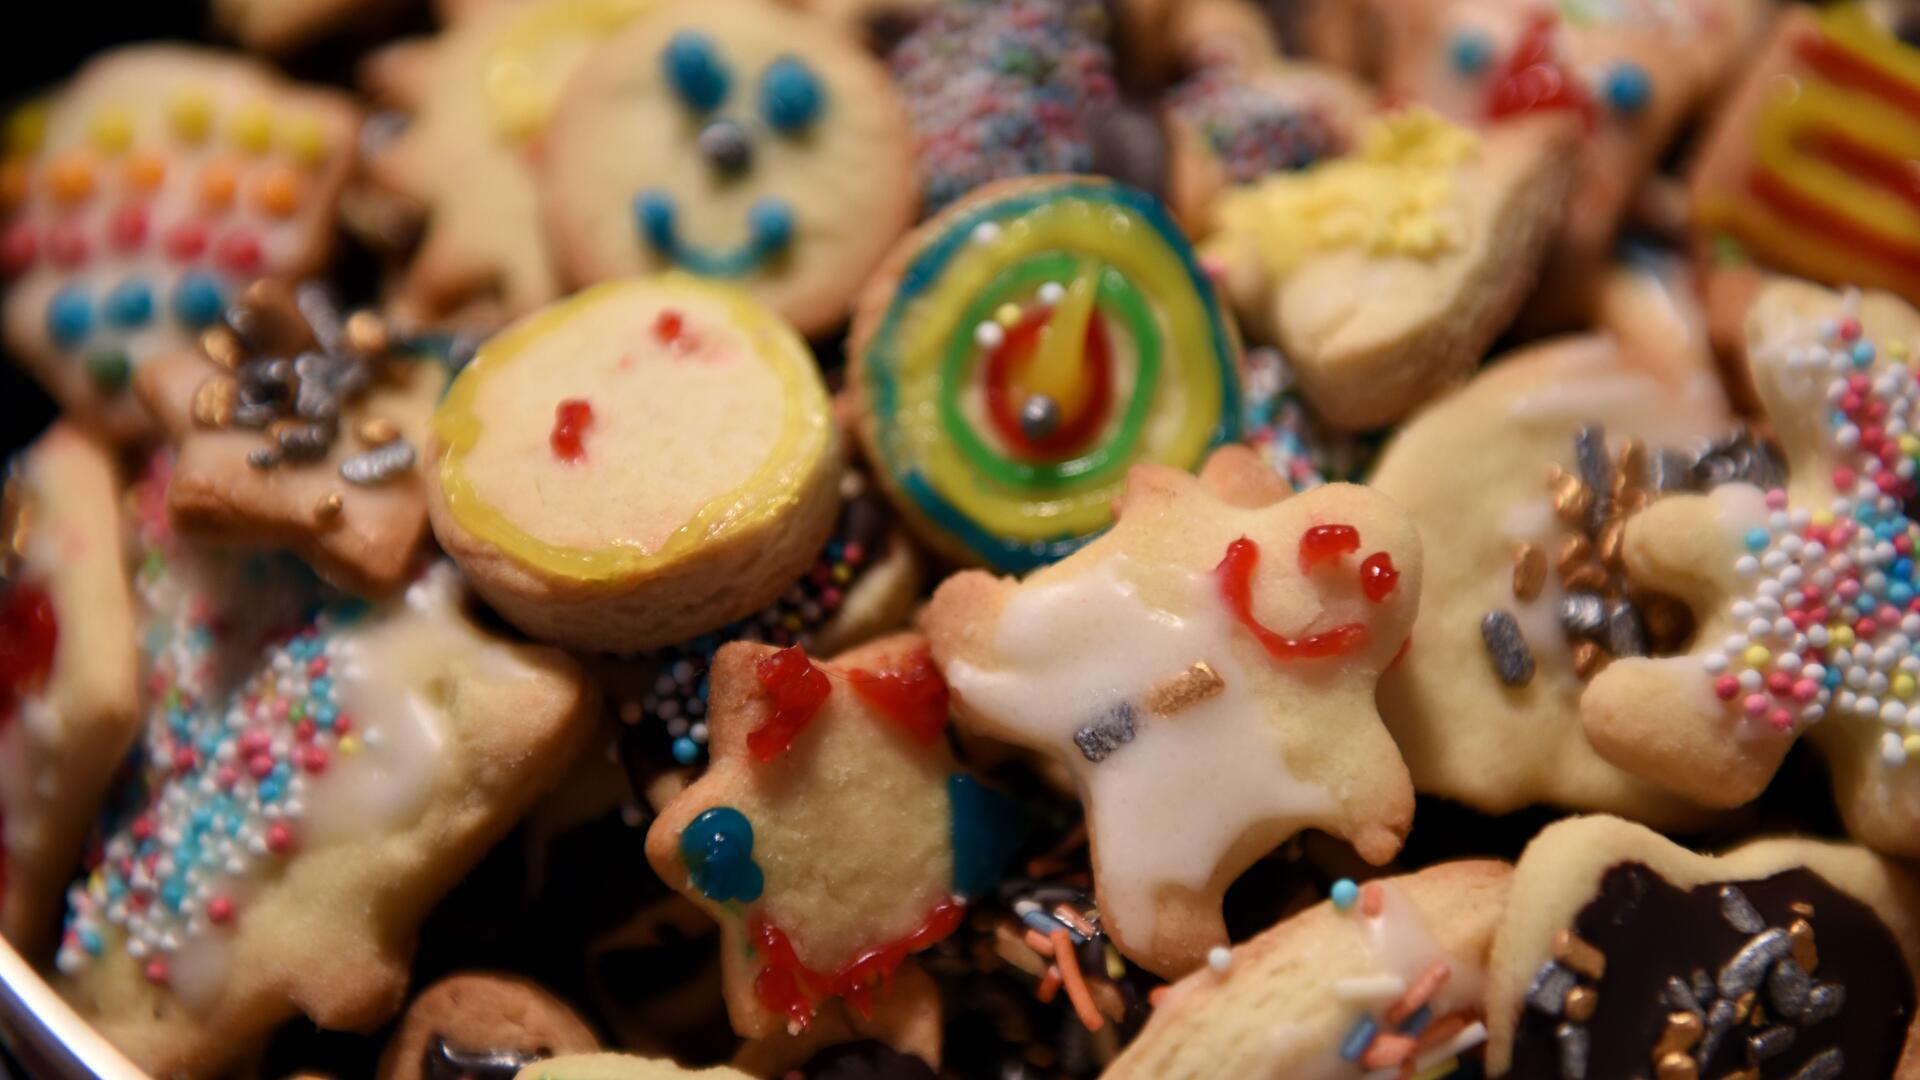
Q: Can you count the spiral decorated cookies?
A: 1